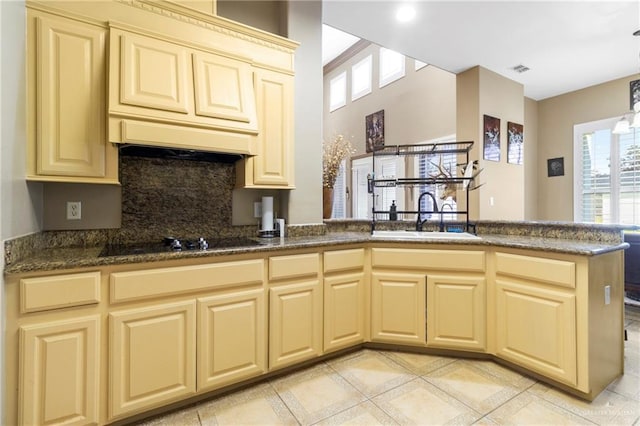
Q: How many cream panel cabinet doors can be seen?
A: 12